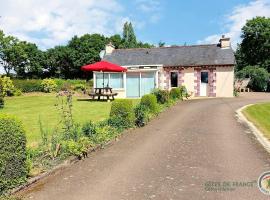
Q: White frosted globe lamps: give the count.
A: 0